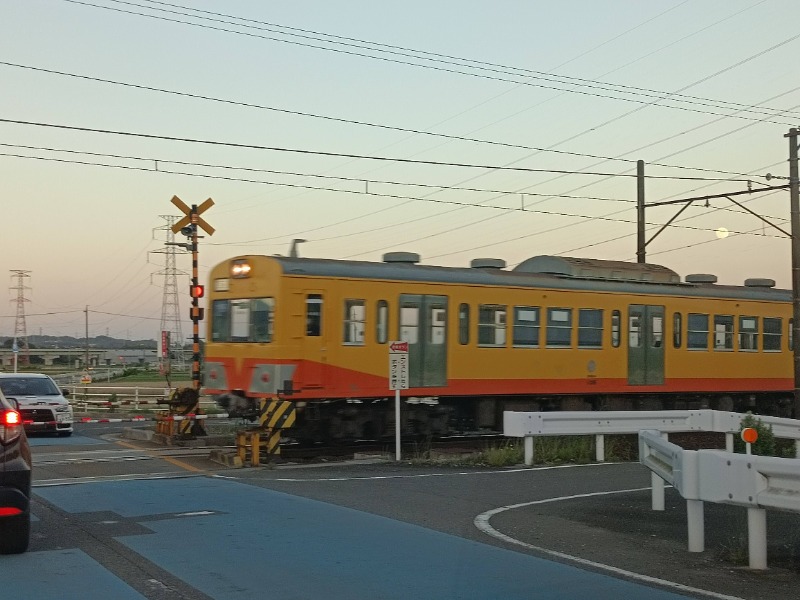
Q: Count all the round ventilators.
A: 4